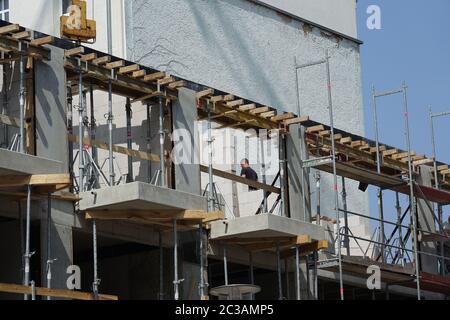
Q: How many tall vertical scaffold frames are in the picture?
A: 3